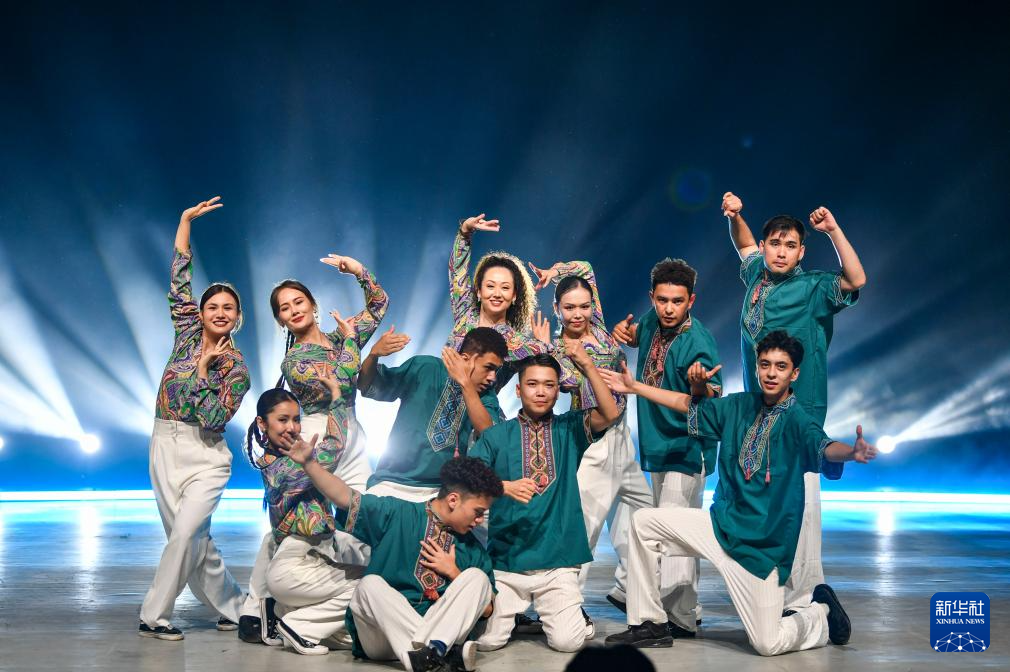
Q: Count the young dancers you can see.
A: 11